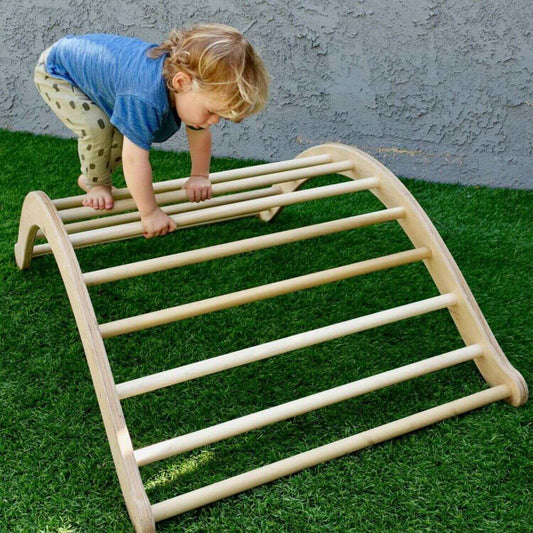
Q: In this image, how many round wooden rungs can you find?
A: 10